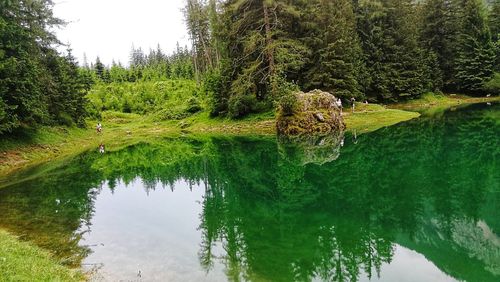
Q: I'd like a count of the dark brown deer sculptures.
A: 0